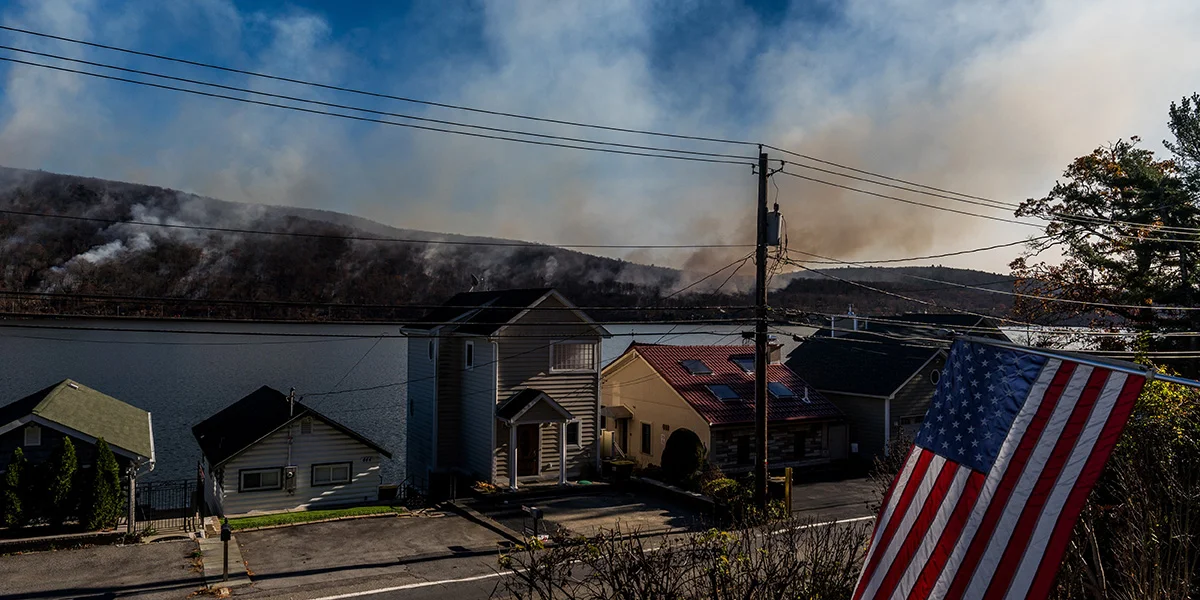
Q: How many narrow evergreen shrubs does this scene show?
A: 3